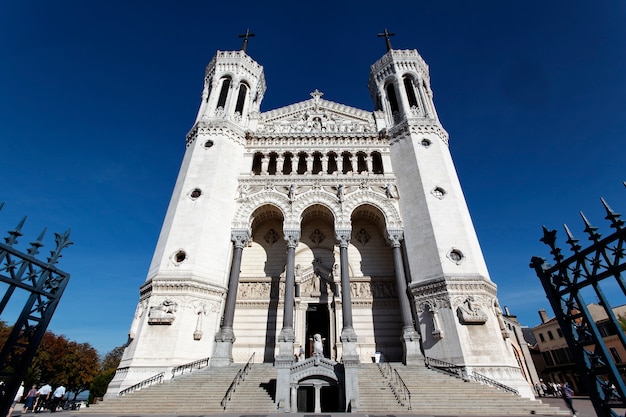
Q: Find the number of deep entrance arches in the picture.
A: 3